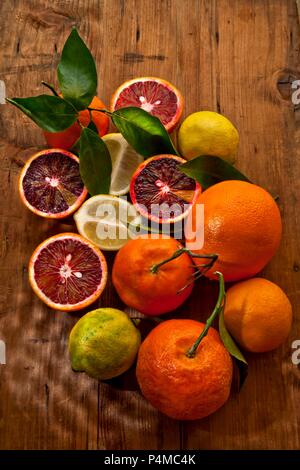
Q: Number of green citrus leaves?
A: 6